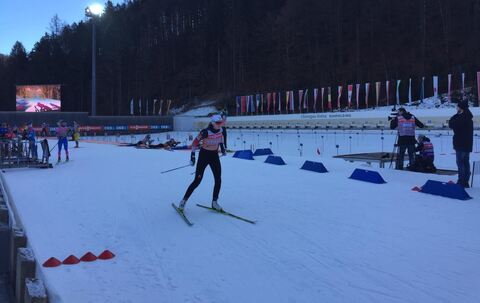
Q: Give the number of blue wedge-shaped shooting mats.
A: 6